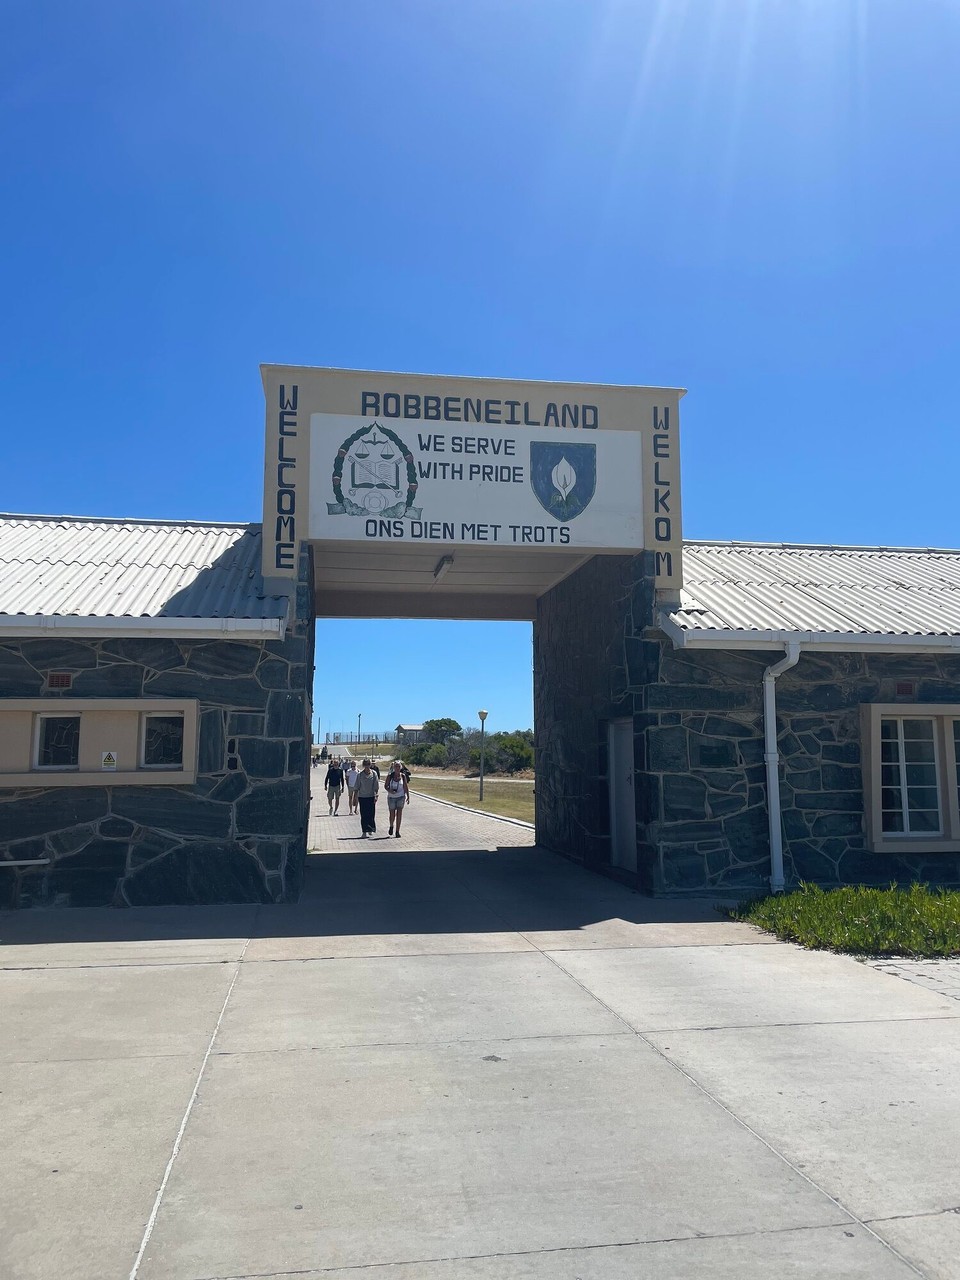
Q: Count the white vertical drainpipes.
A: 1